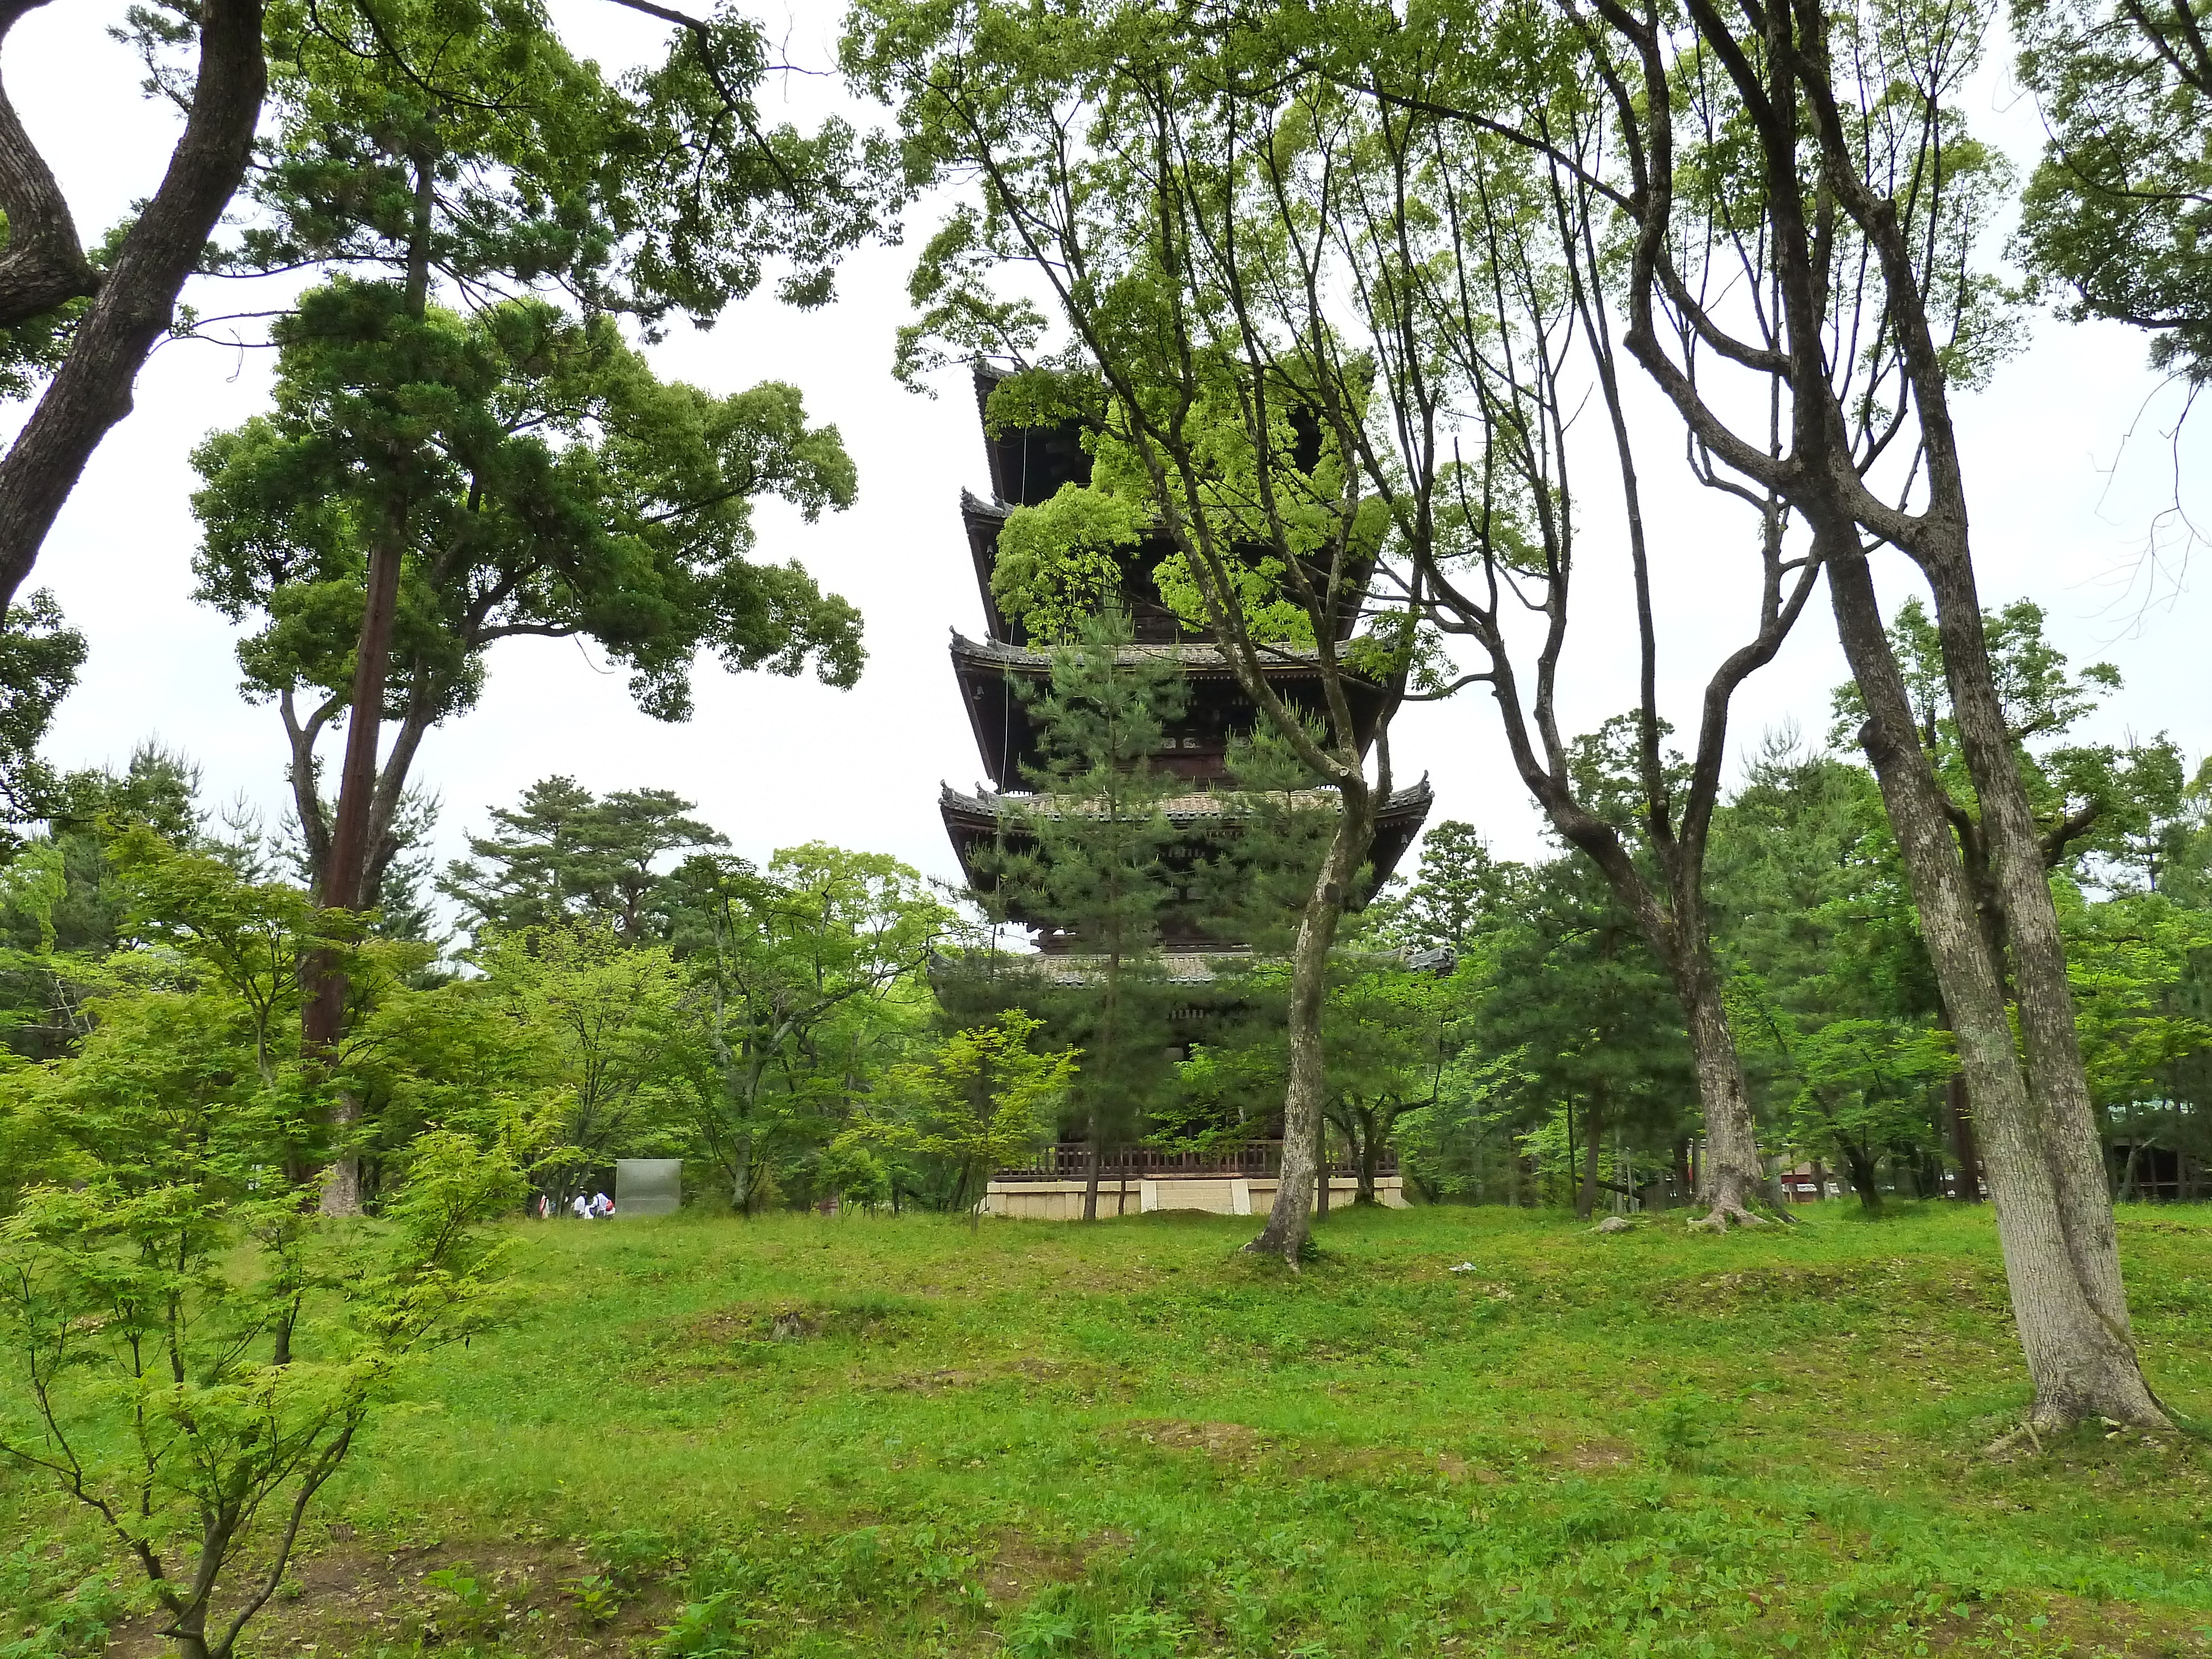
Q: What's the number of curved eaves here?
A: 5